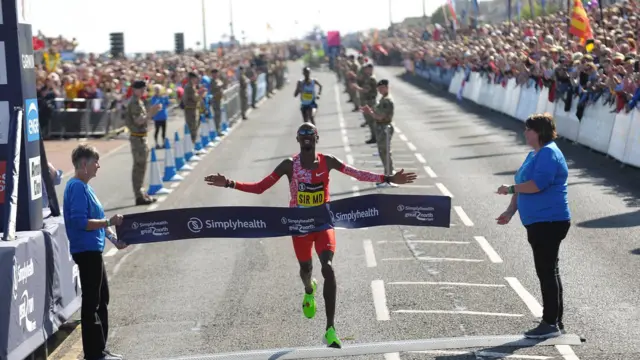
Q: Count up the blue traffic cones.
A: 8